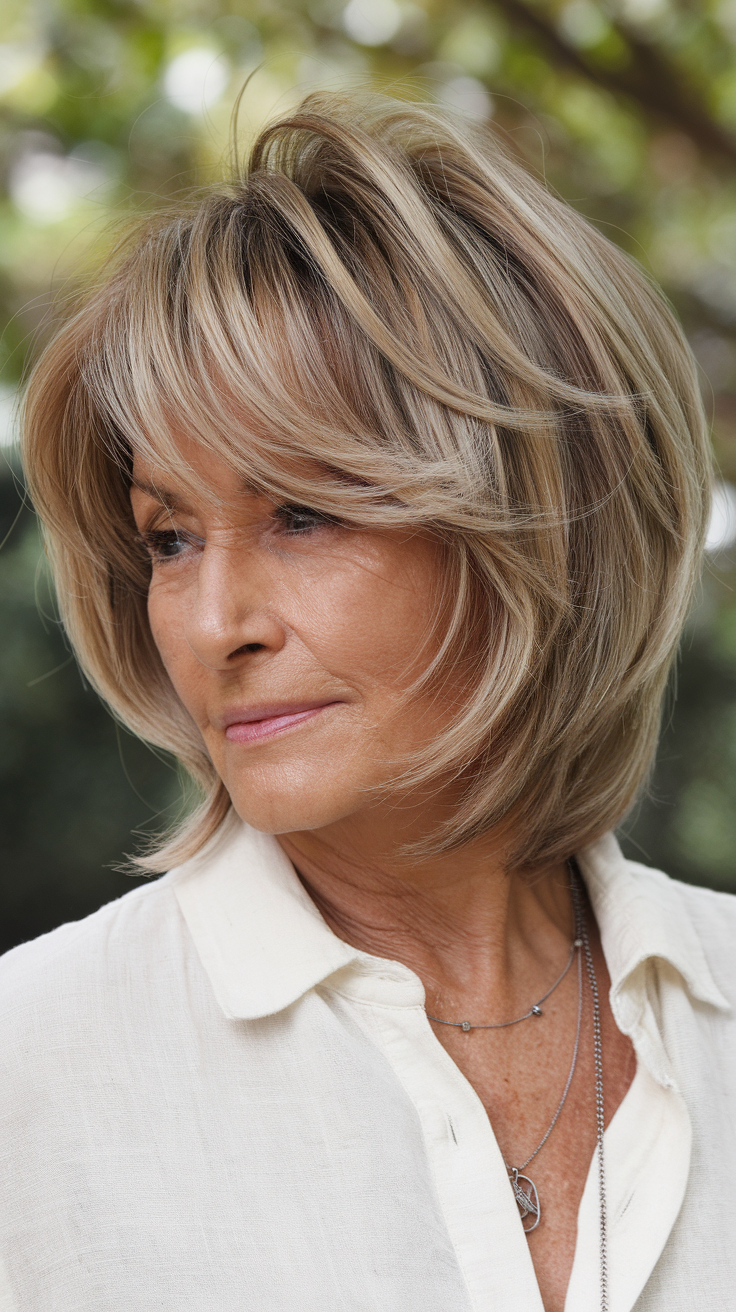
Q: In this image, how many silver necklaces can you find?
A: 3